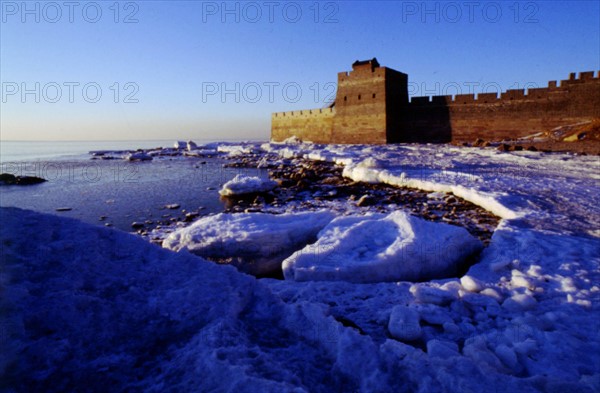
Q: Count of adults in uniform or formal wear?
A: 0